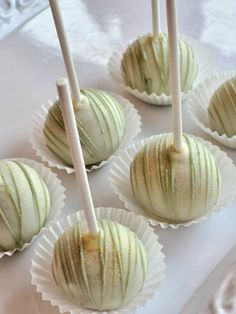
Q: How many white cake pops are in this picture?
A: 6